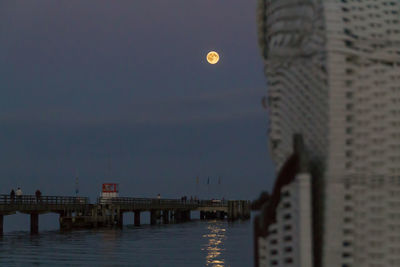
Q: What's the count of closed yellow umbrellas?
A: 0